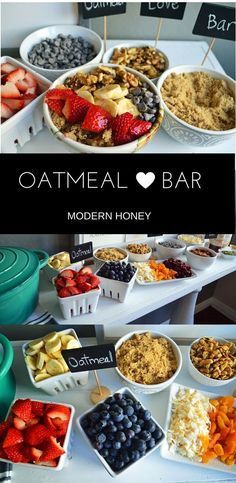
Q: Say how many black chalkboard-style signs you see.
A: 5